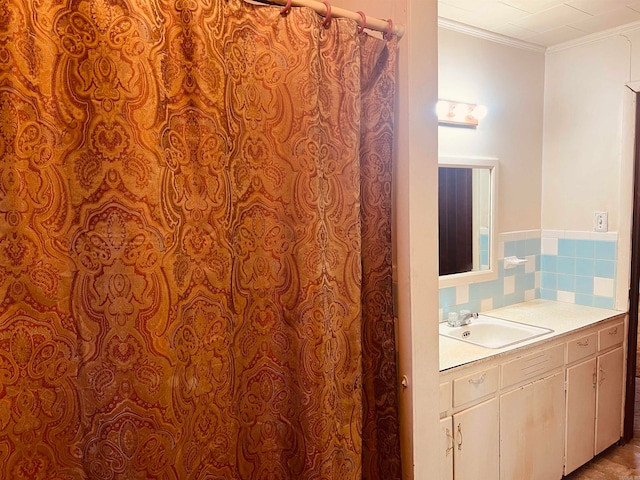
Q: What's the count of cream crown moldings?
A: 2